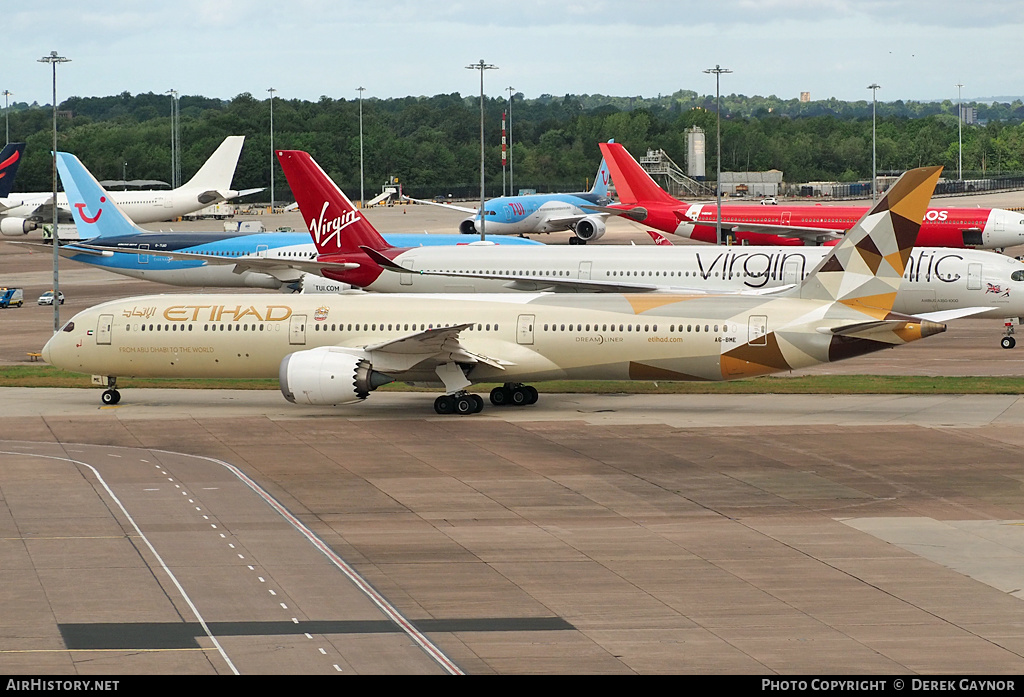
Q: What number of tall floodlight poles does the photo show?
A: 10